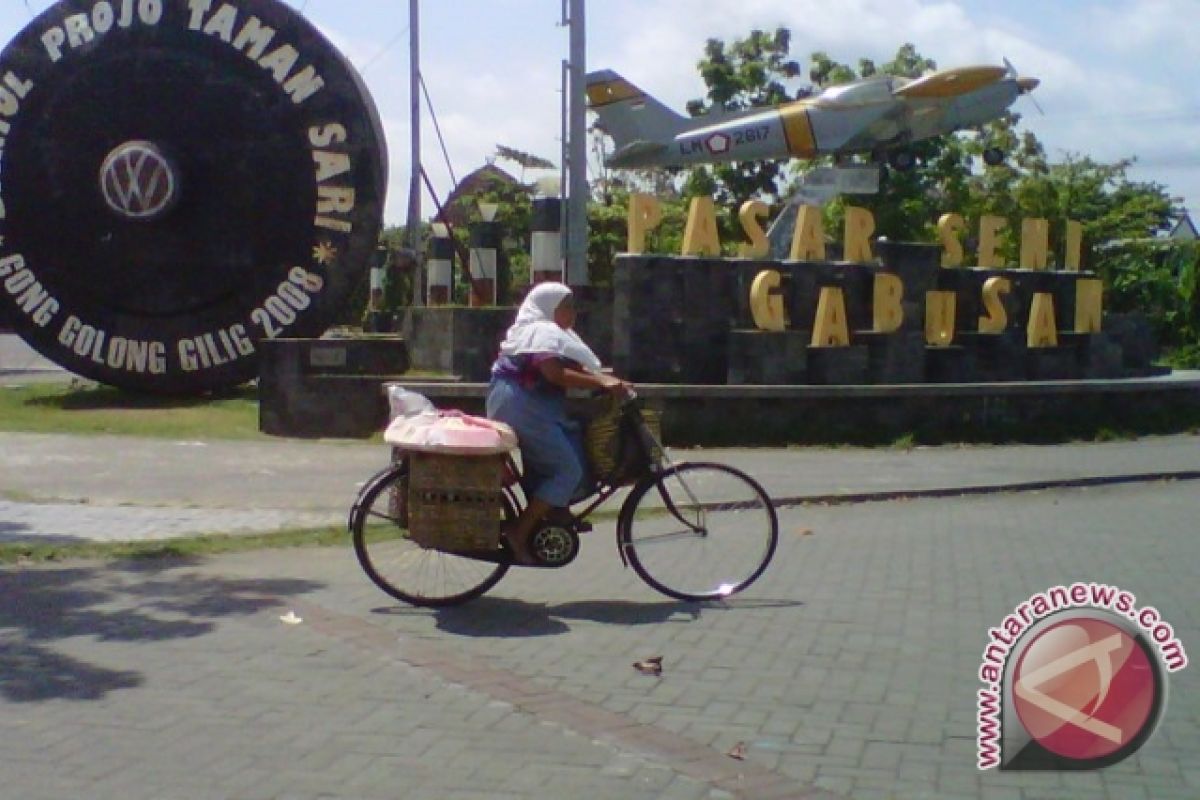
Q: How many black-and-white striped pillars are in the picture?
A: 4